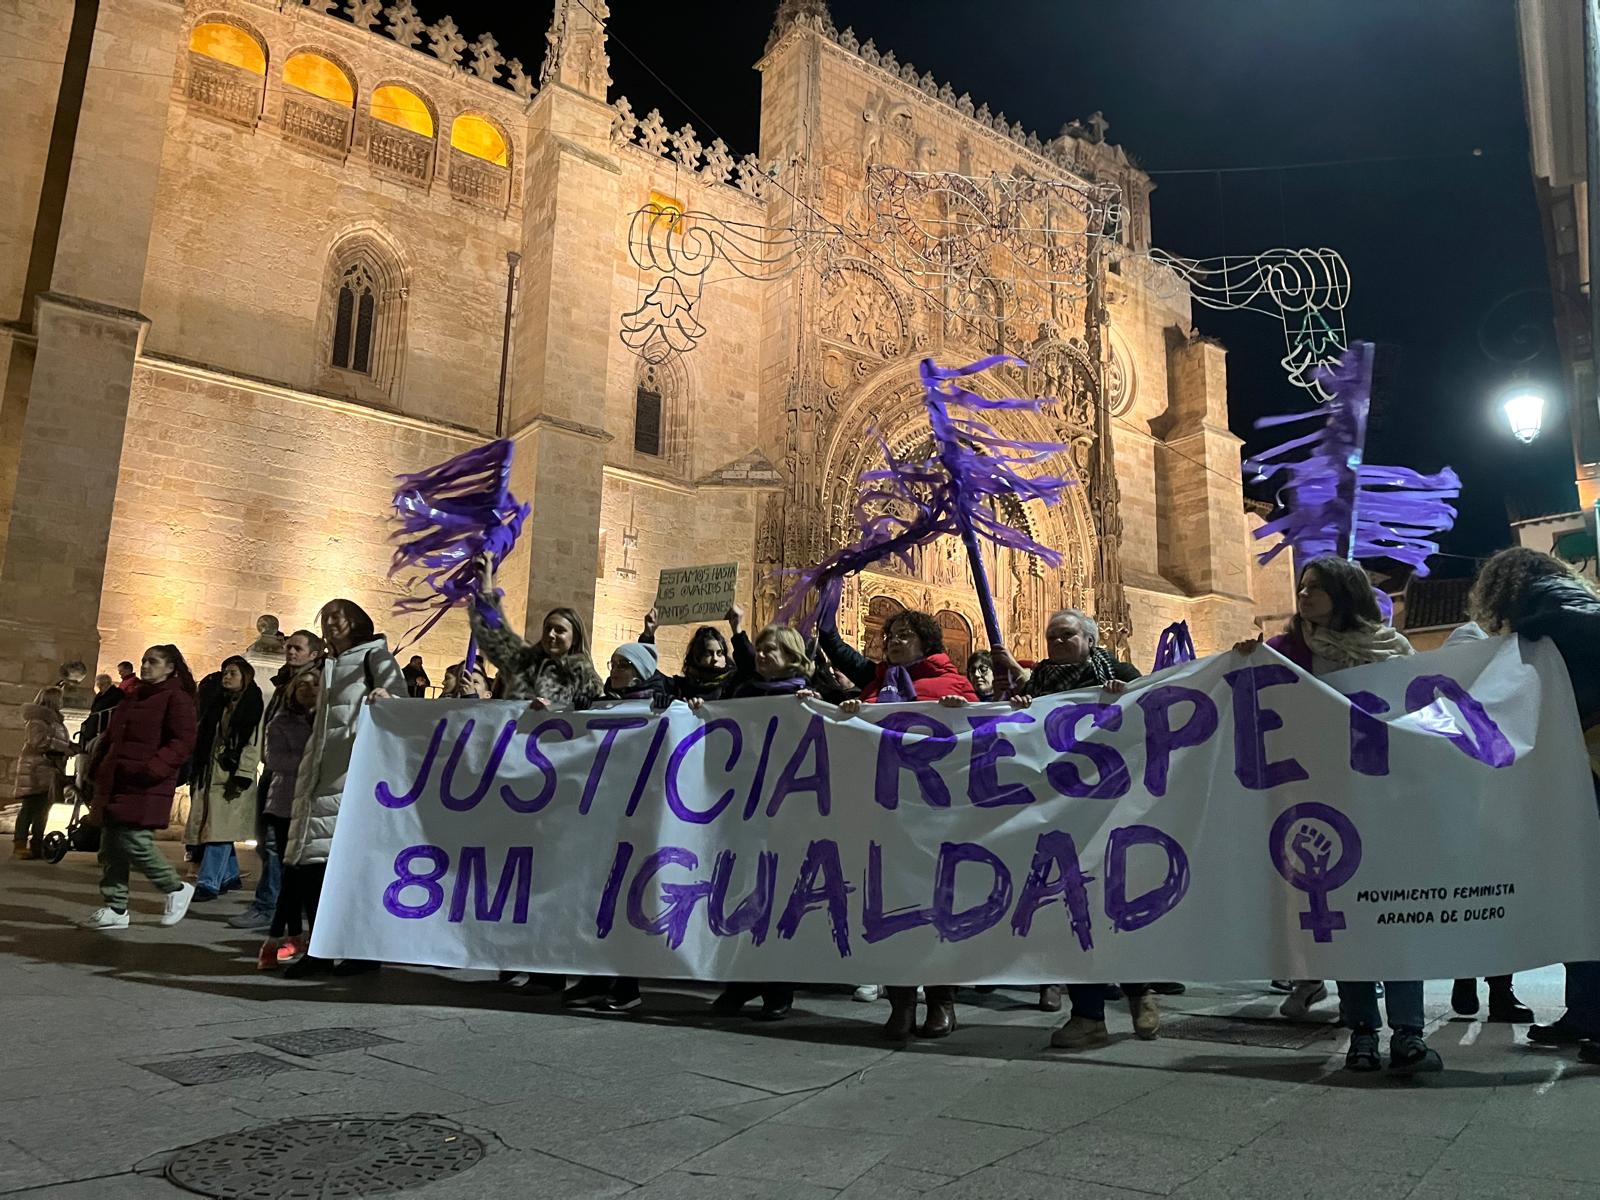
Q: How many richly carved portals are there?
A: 1